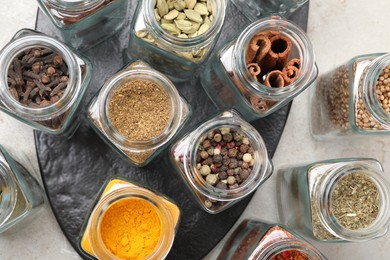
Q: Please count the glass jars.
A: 12